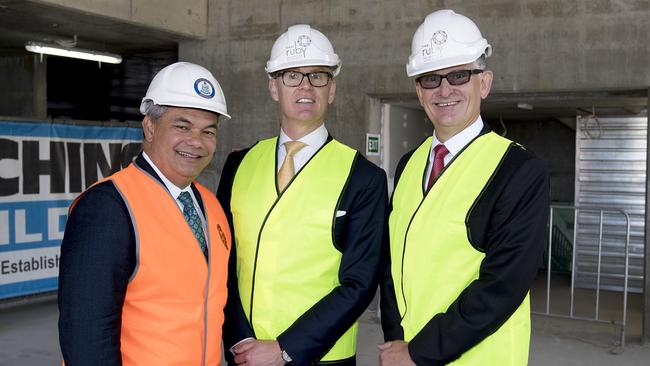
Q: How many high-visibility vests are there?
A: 3